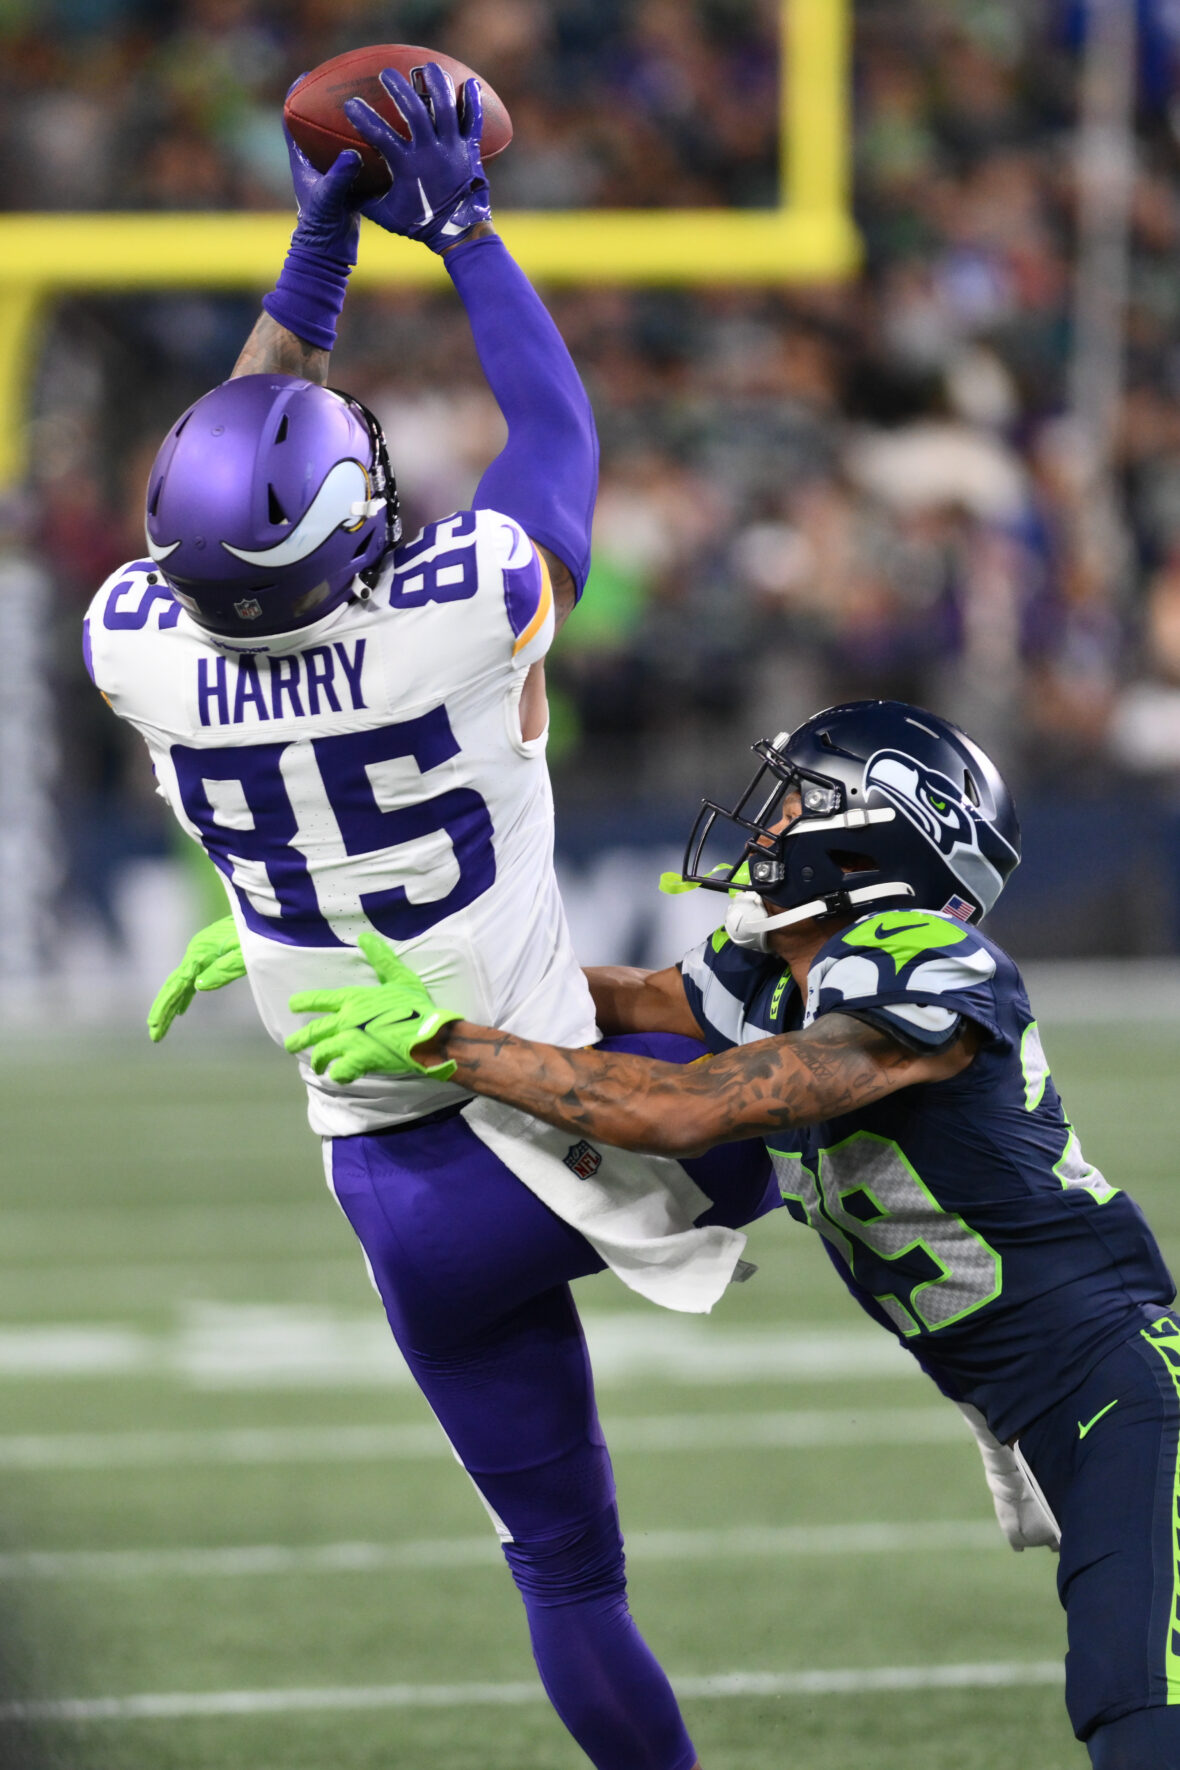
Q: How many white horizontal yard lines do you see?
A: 4